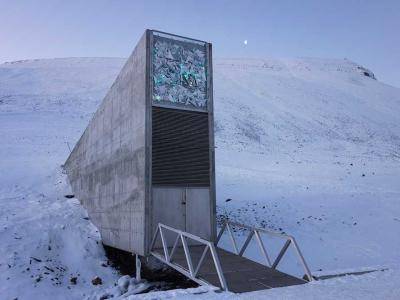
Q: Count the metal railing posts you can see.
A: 12